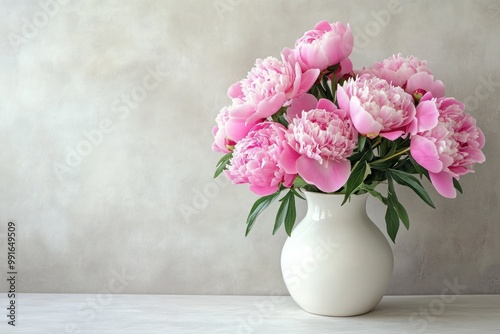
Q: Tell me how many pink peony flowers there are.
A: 8